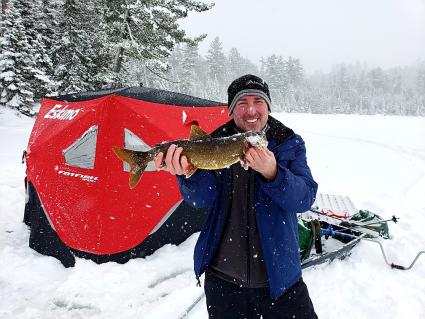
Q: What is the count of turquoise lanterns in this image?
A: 0